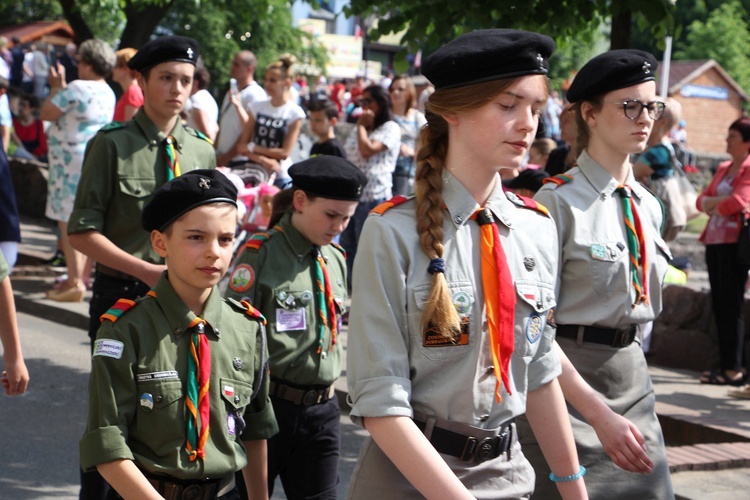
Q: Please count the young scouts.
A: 5